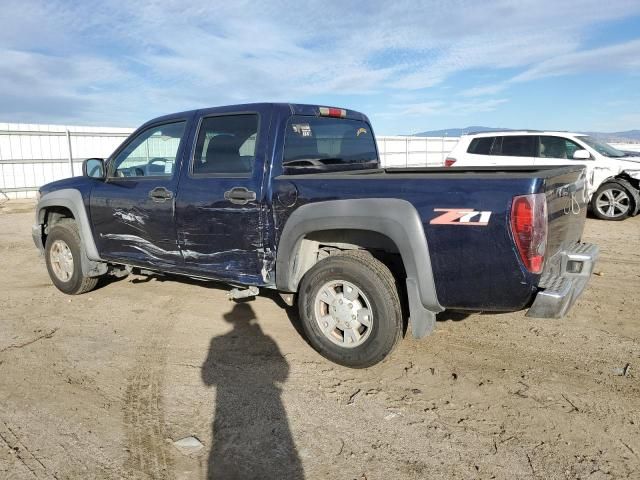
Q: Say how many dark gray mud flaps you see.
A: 2